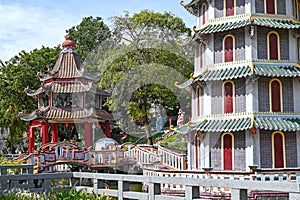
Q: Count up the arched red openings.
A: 12